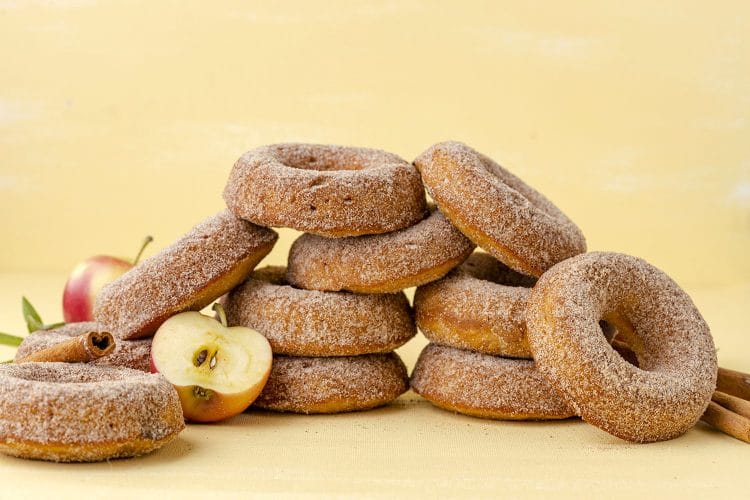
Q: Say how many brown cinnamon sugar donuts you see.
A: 11